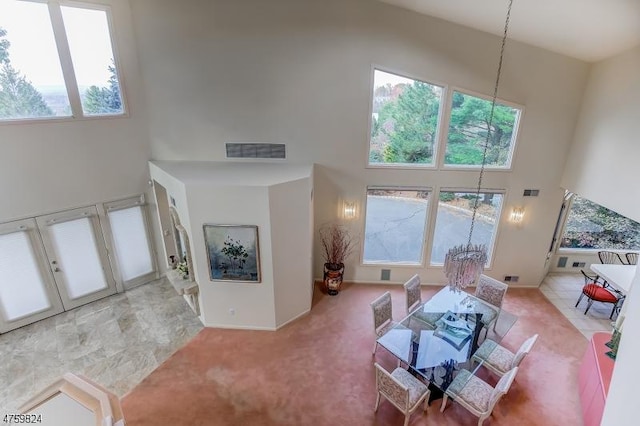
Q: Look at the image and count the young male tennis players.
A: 0